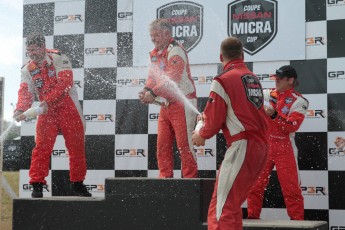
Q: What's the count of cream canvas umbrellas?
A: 0